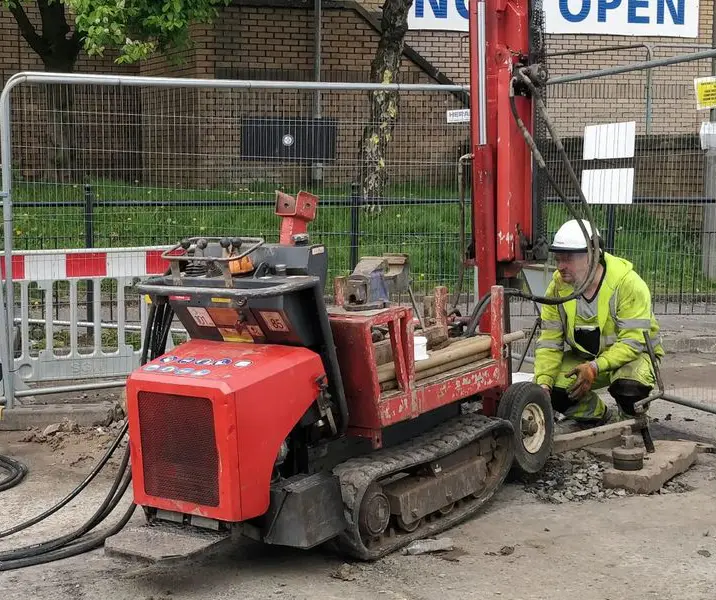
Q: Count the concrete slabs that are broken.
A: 1